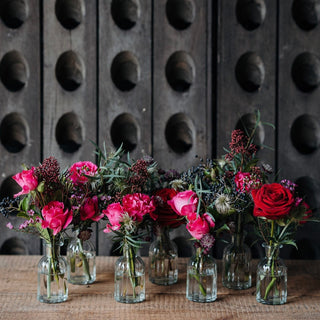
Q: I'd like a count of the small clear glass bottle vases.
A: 7